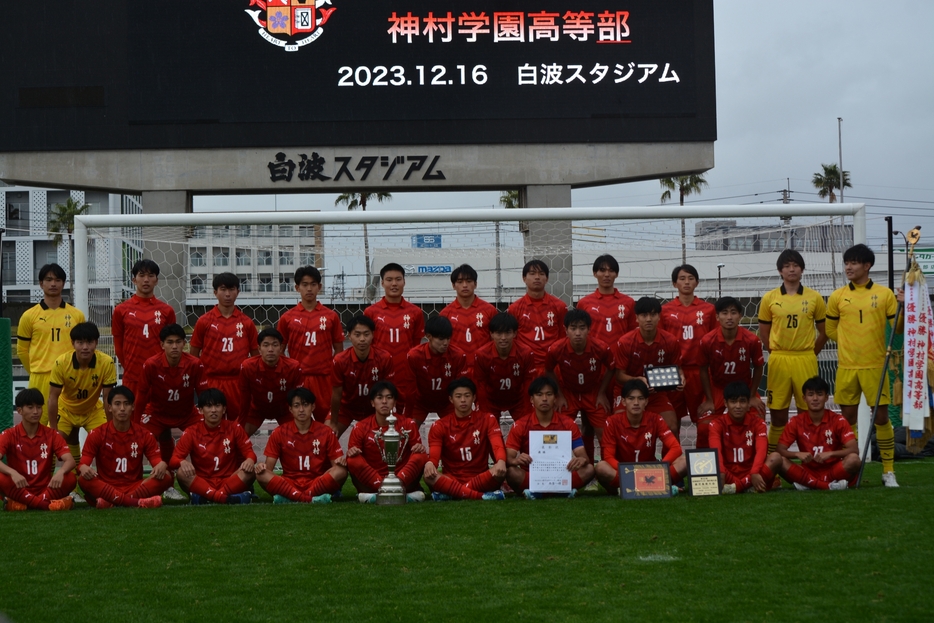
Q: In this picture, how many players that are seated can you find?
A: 10